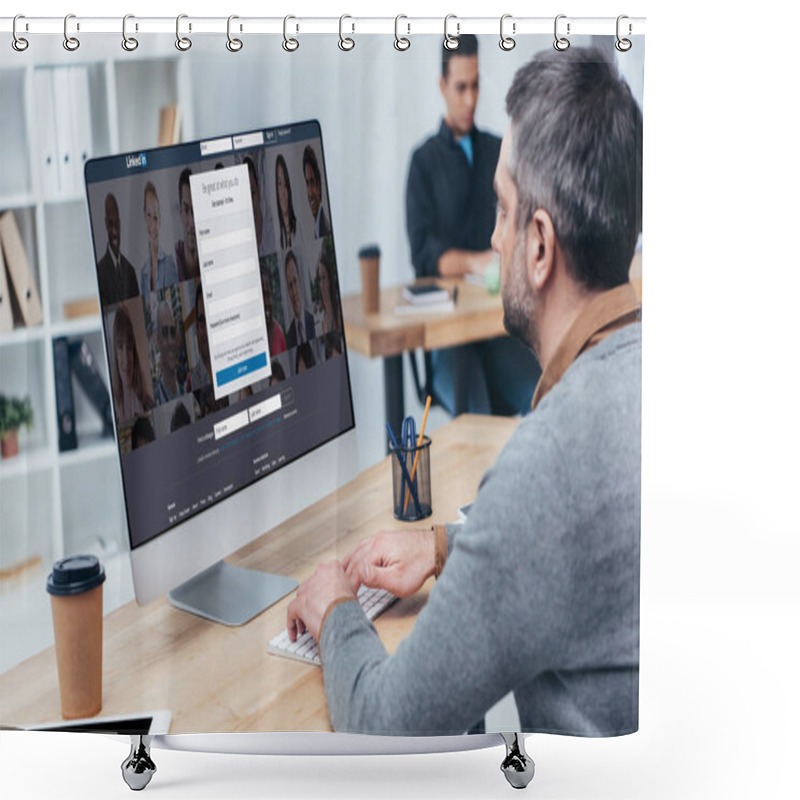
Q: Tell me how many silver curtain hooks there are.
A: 12